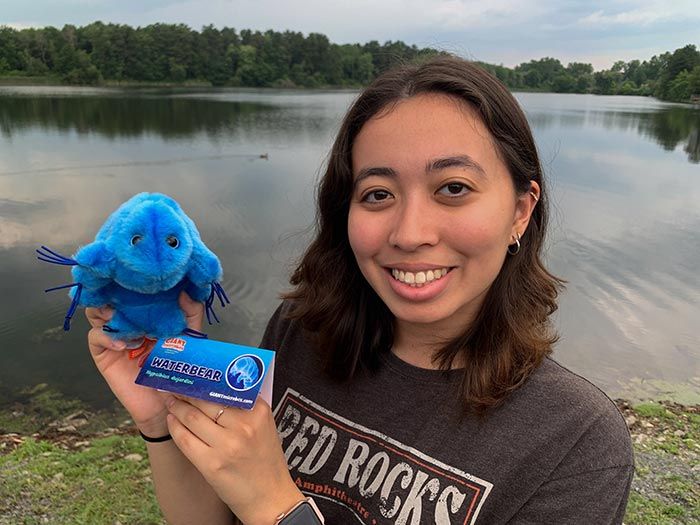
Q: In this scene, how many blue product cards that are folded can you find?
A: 1